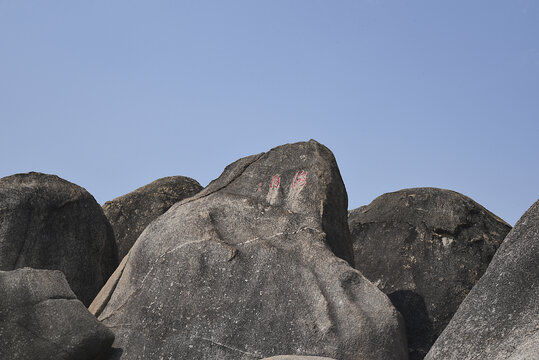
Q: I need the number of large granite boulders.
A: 6